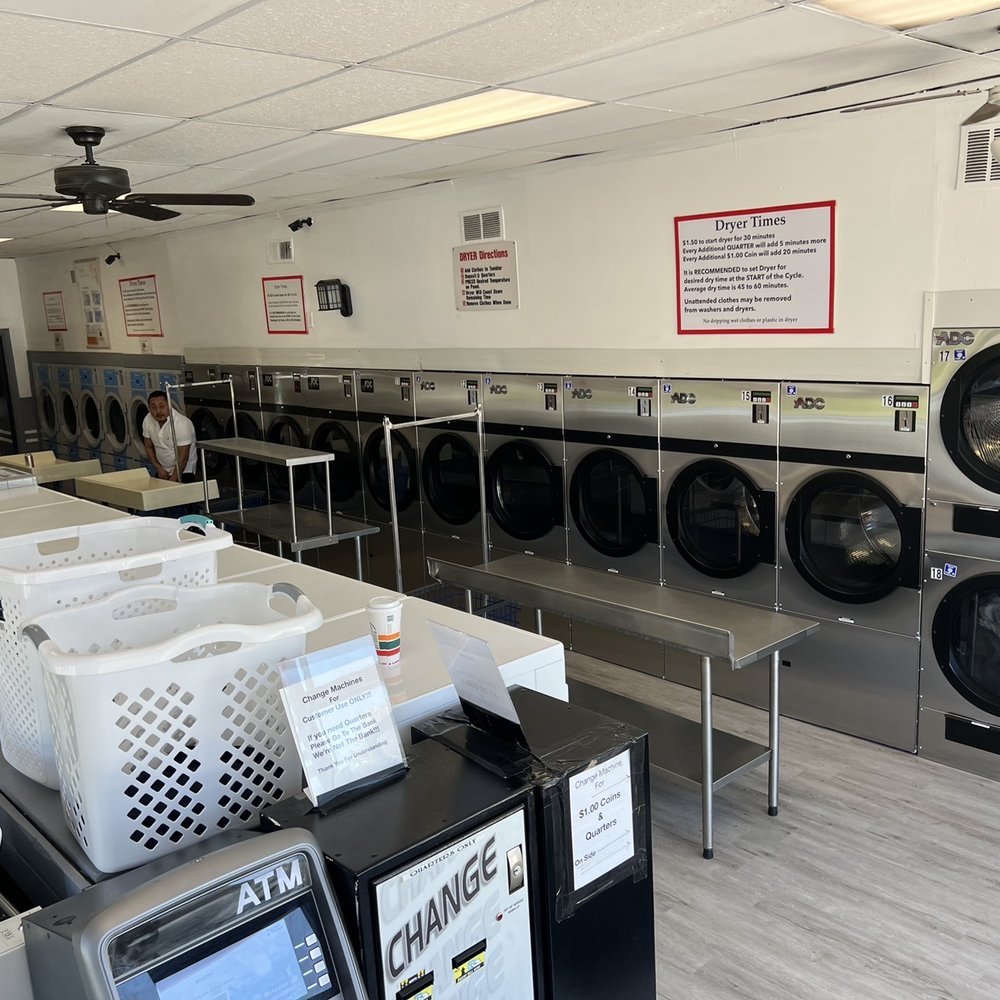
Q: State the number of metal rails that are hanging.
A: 2